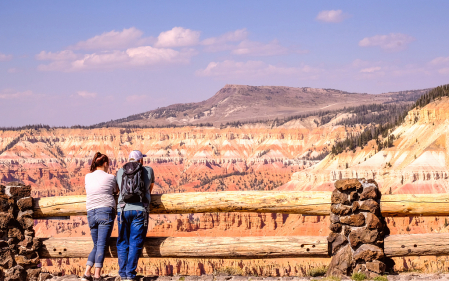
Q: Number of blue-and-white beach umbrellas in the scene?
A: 0